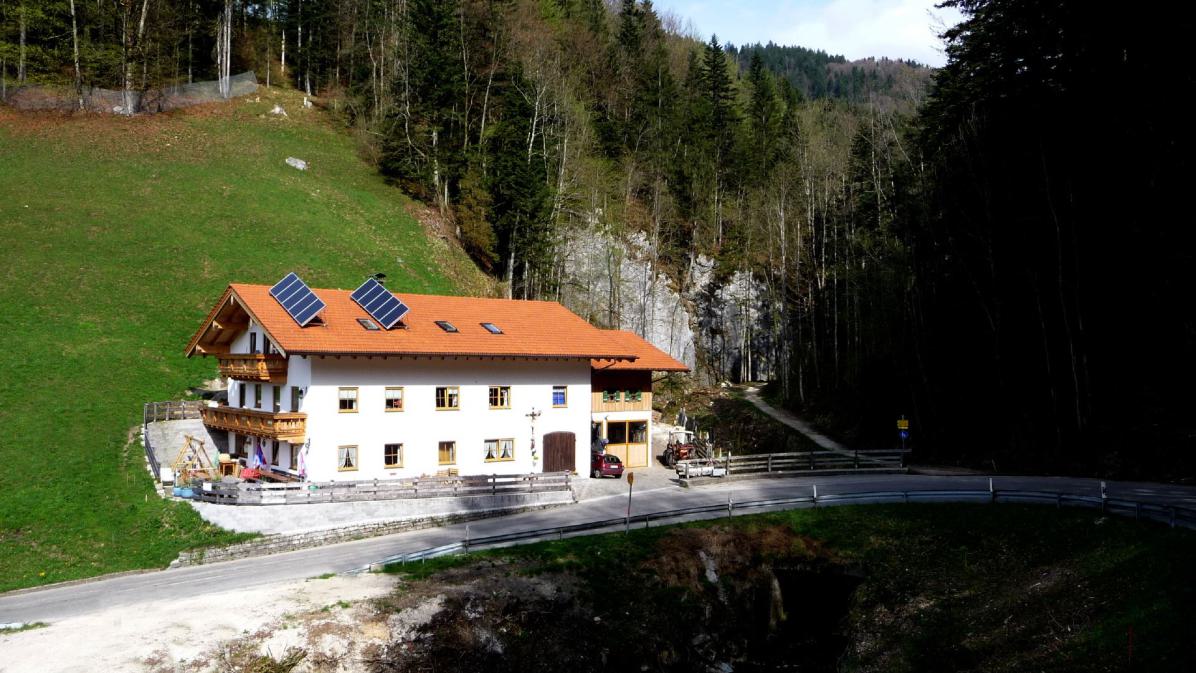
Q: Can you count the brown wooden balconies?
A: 2